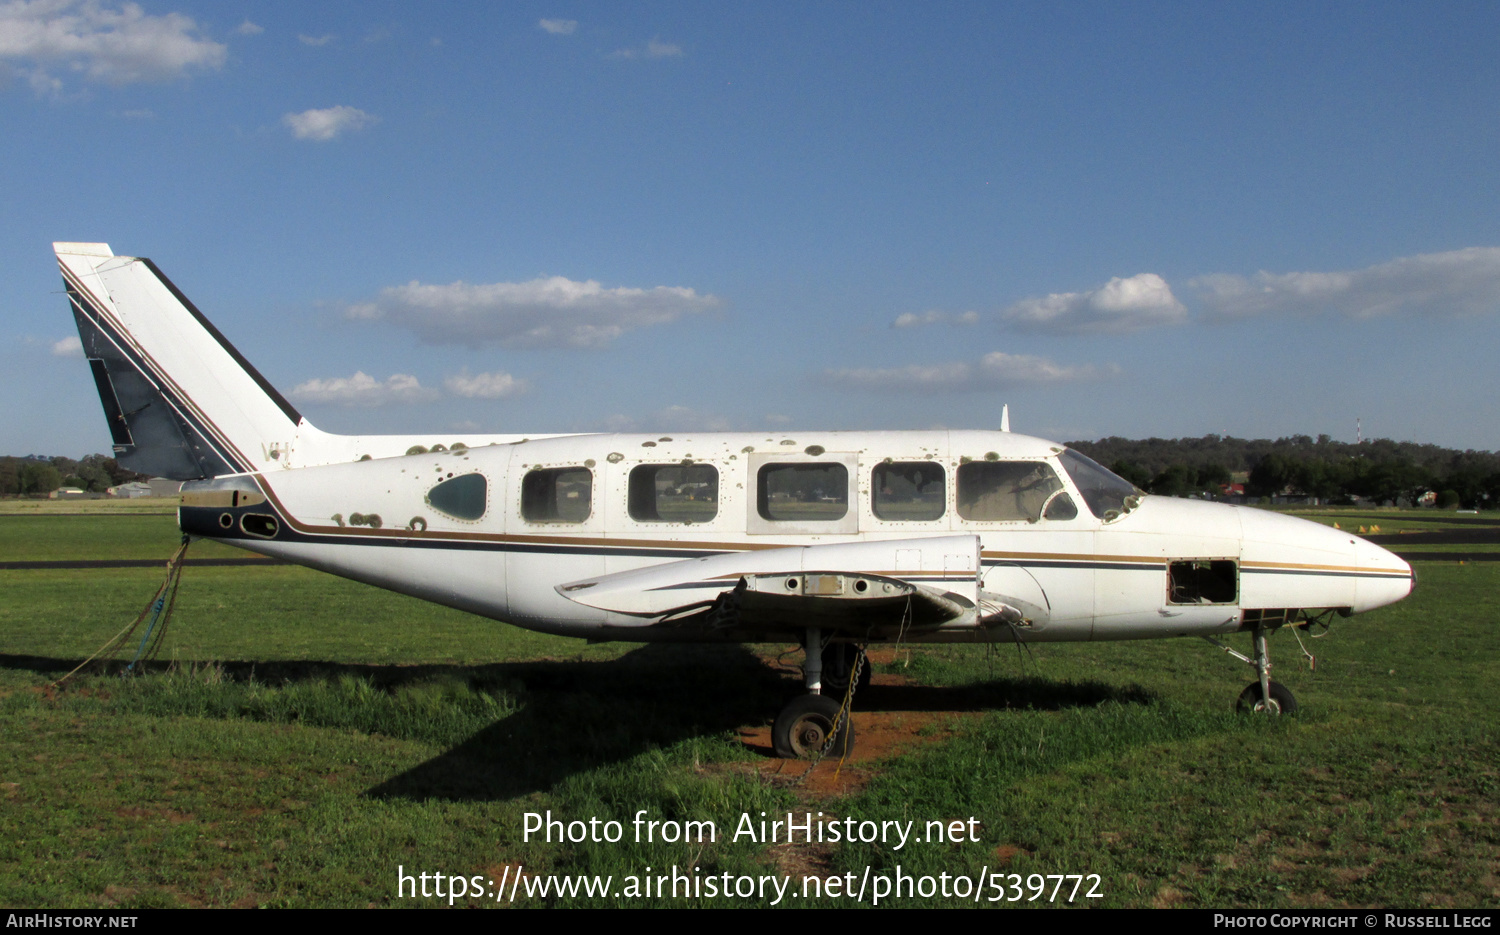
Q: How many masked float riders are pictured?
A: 0